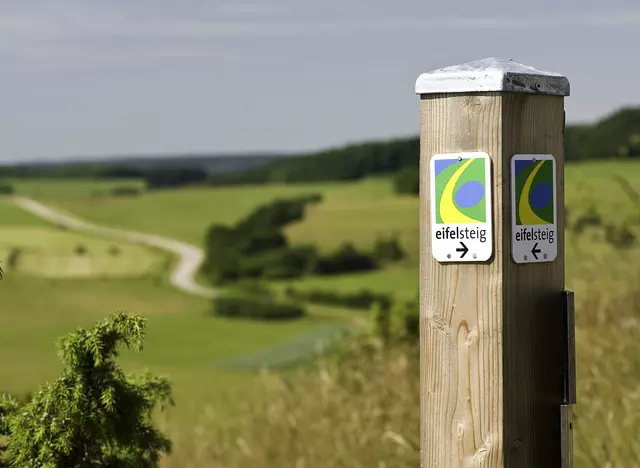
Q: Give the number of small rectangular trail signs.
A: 2